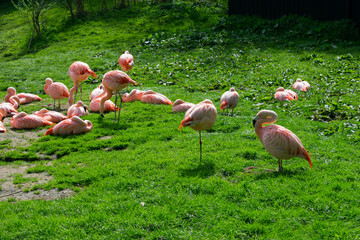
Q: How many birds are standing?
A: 7